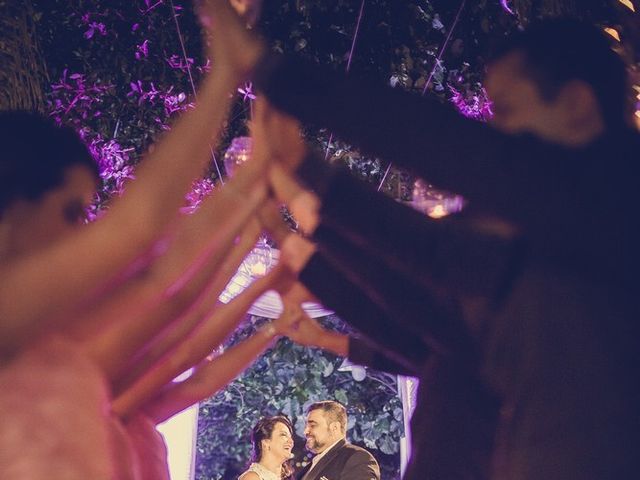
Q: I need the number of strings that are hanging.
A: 3